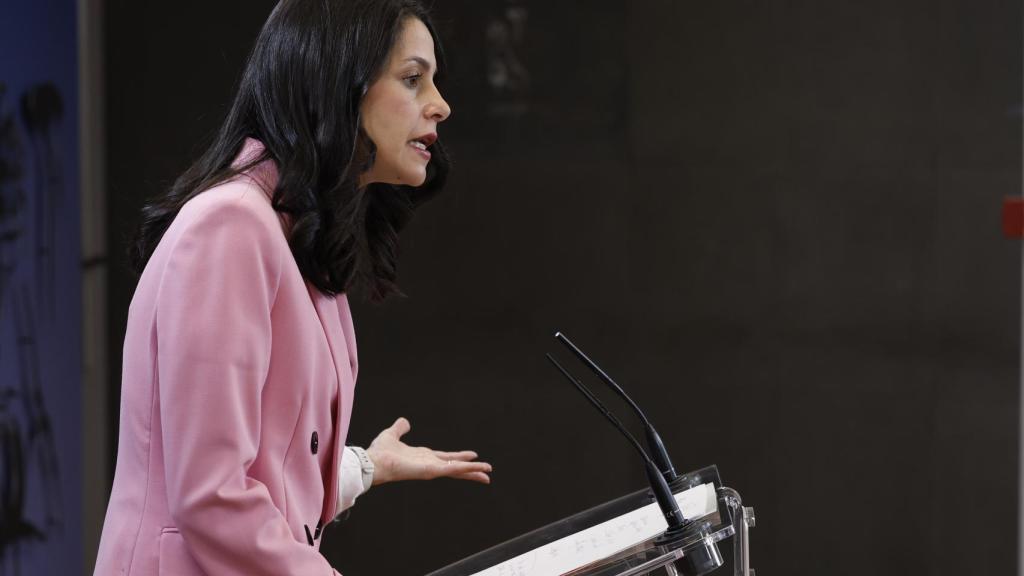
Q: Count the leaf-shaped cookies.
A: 0